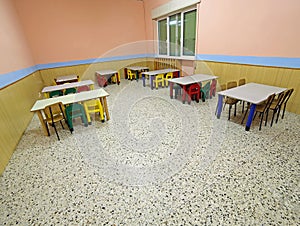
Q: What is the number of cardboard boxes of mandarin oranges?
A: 0